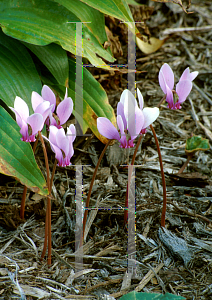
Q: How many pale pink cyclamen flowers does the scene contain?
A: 6